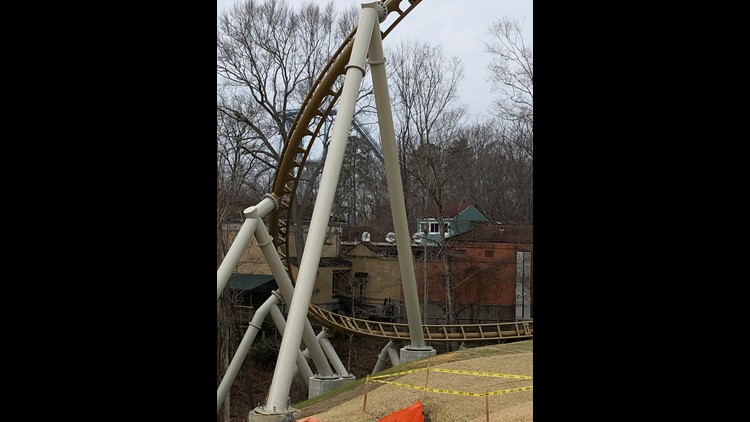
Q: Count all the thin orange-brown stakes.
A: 3